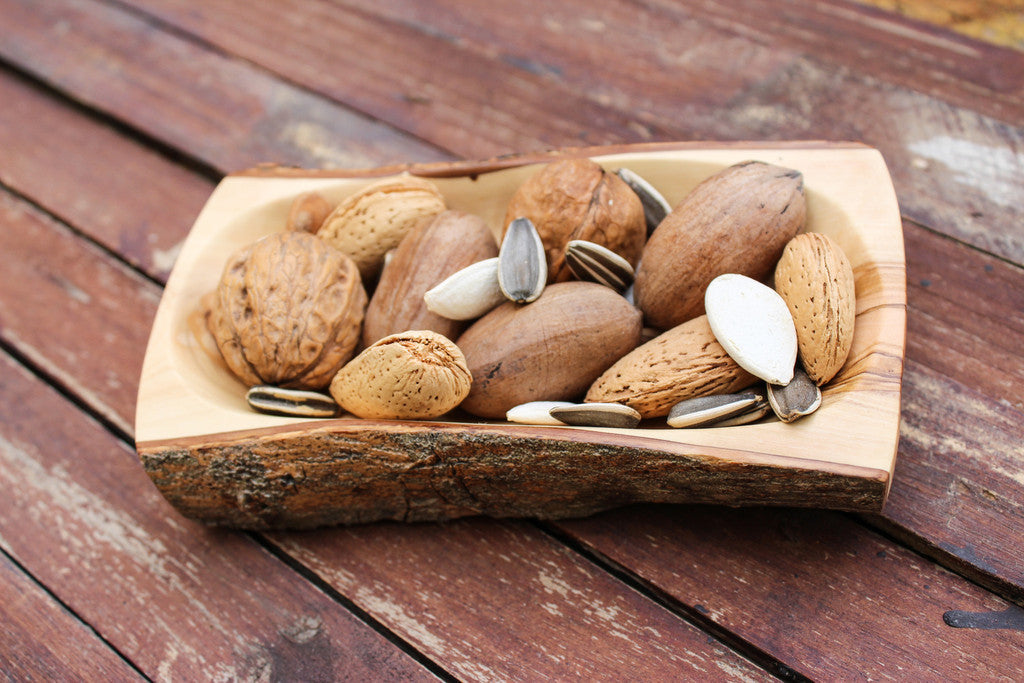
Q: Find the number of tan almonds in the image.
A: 4